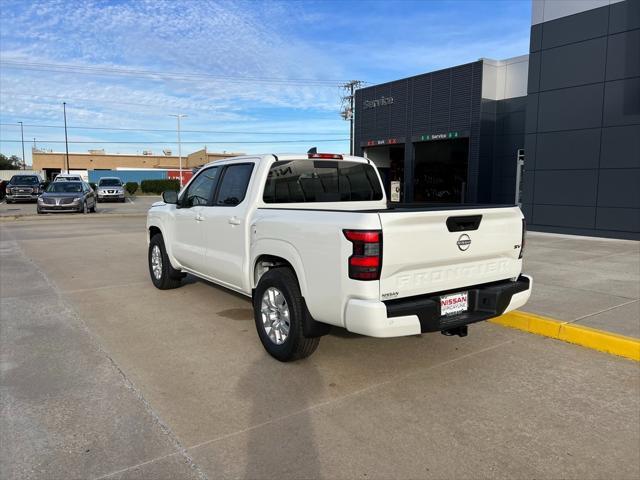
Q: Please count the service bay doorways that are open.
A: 2